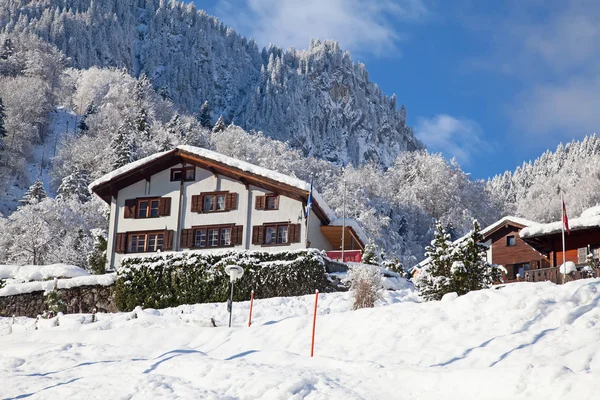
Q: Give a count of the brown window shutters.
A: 11